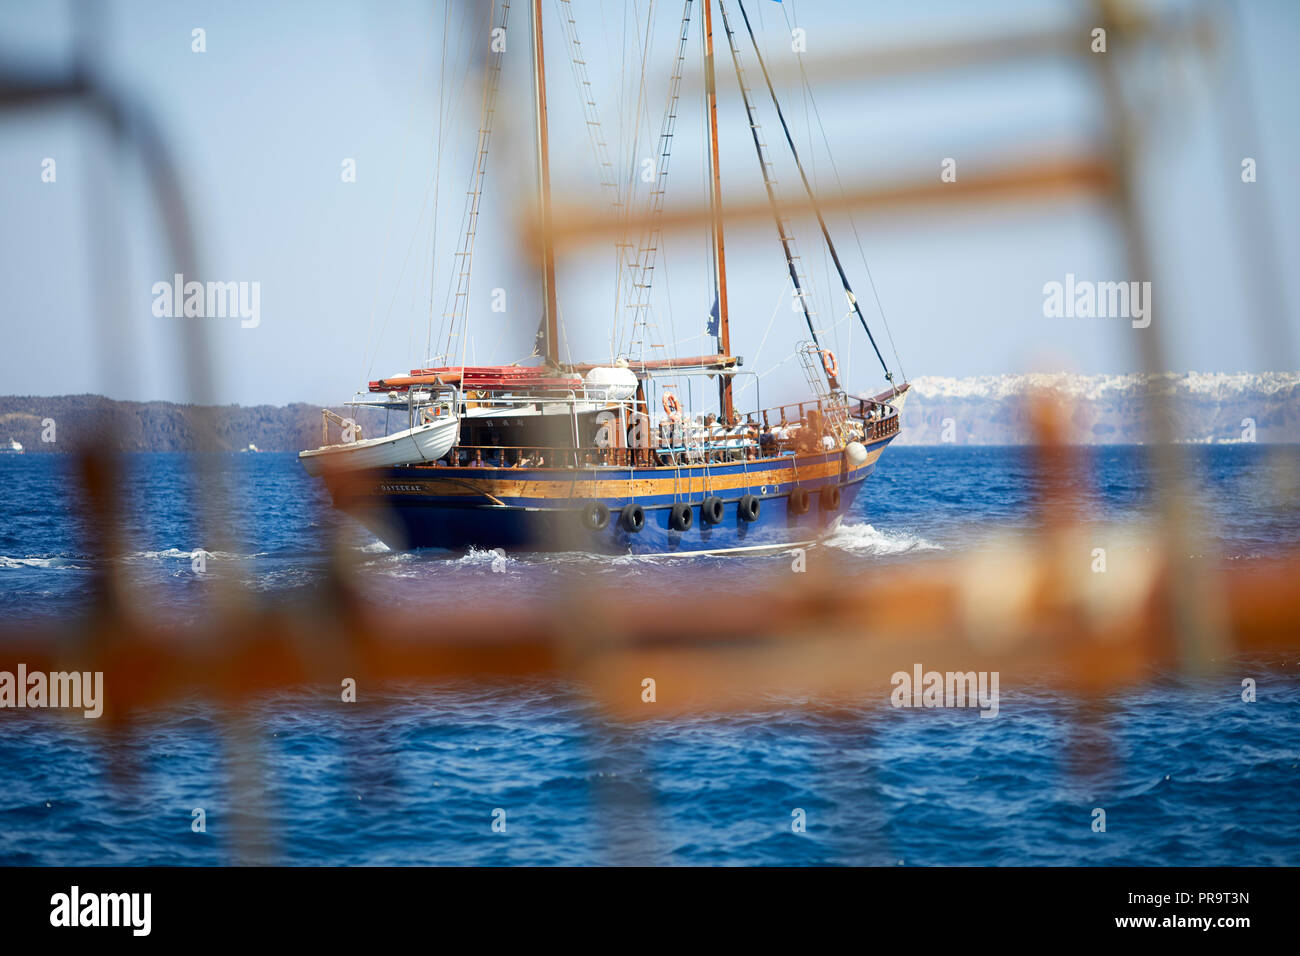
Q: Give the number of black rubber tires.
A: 7